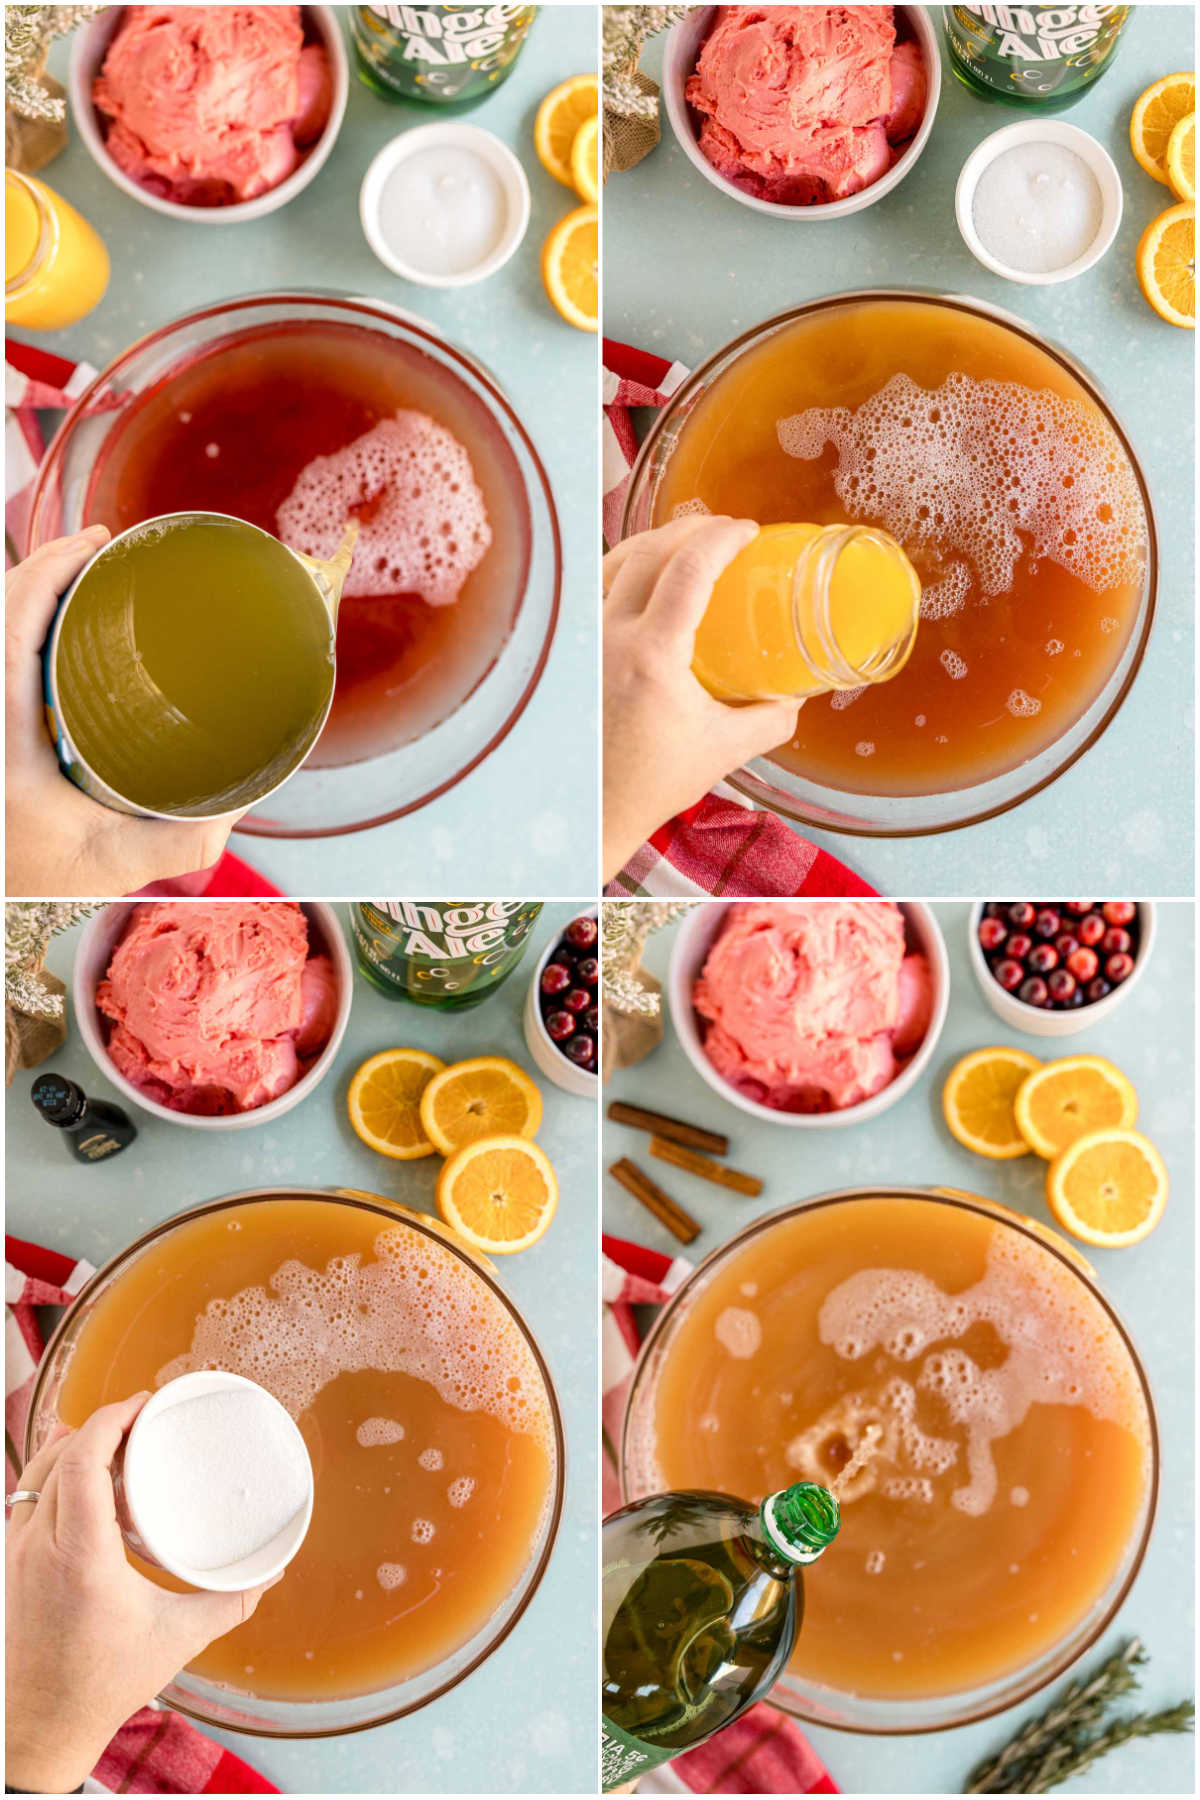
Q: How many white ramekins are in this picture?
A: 5